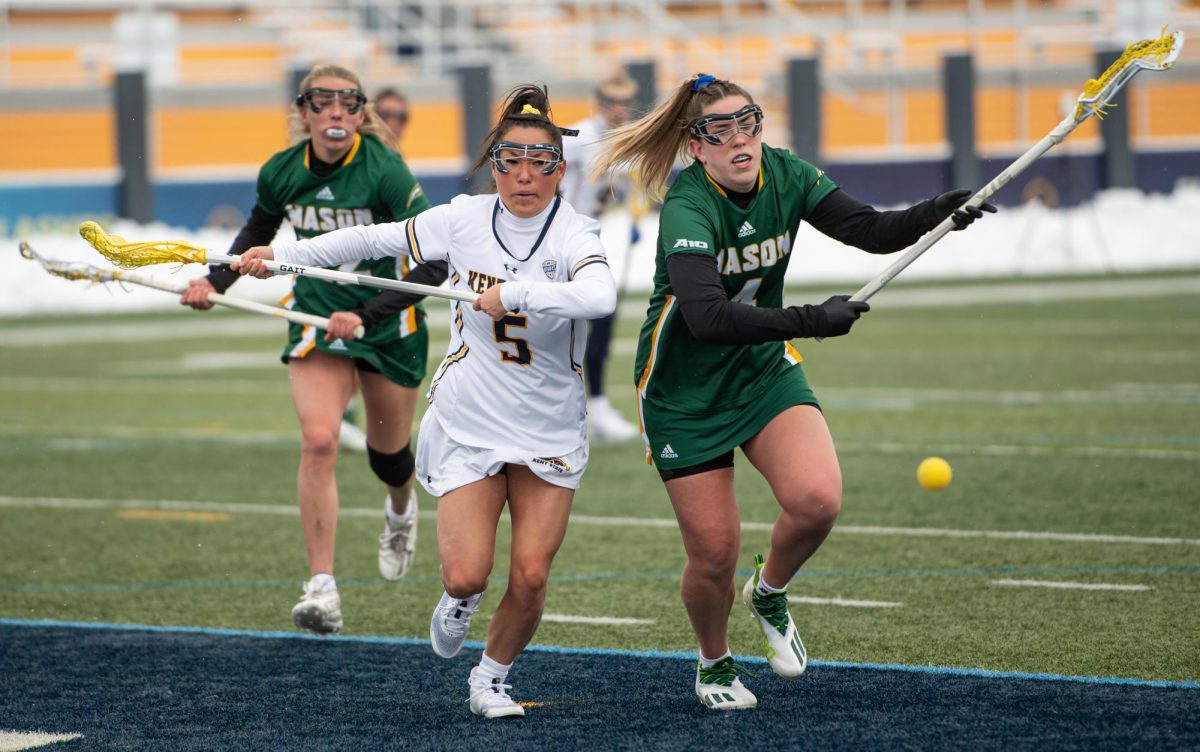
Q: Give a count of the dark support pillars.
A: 7